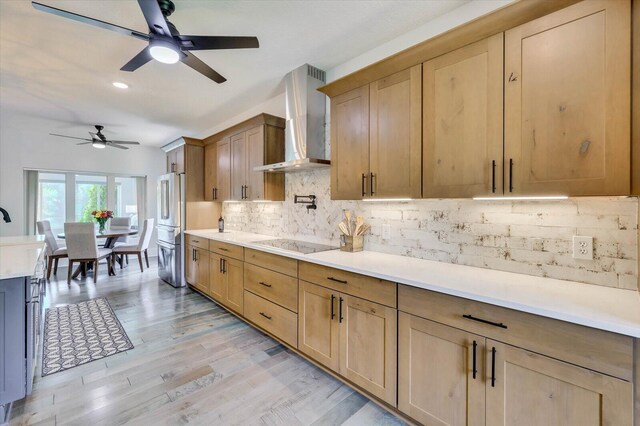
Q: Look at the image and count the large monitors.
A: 0